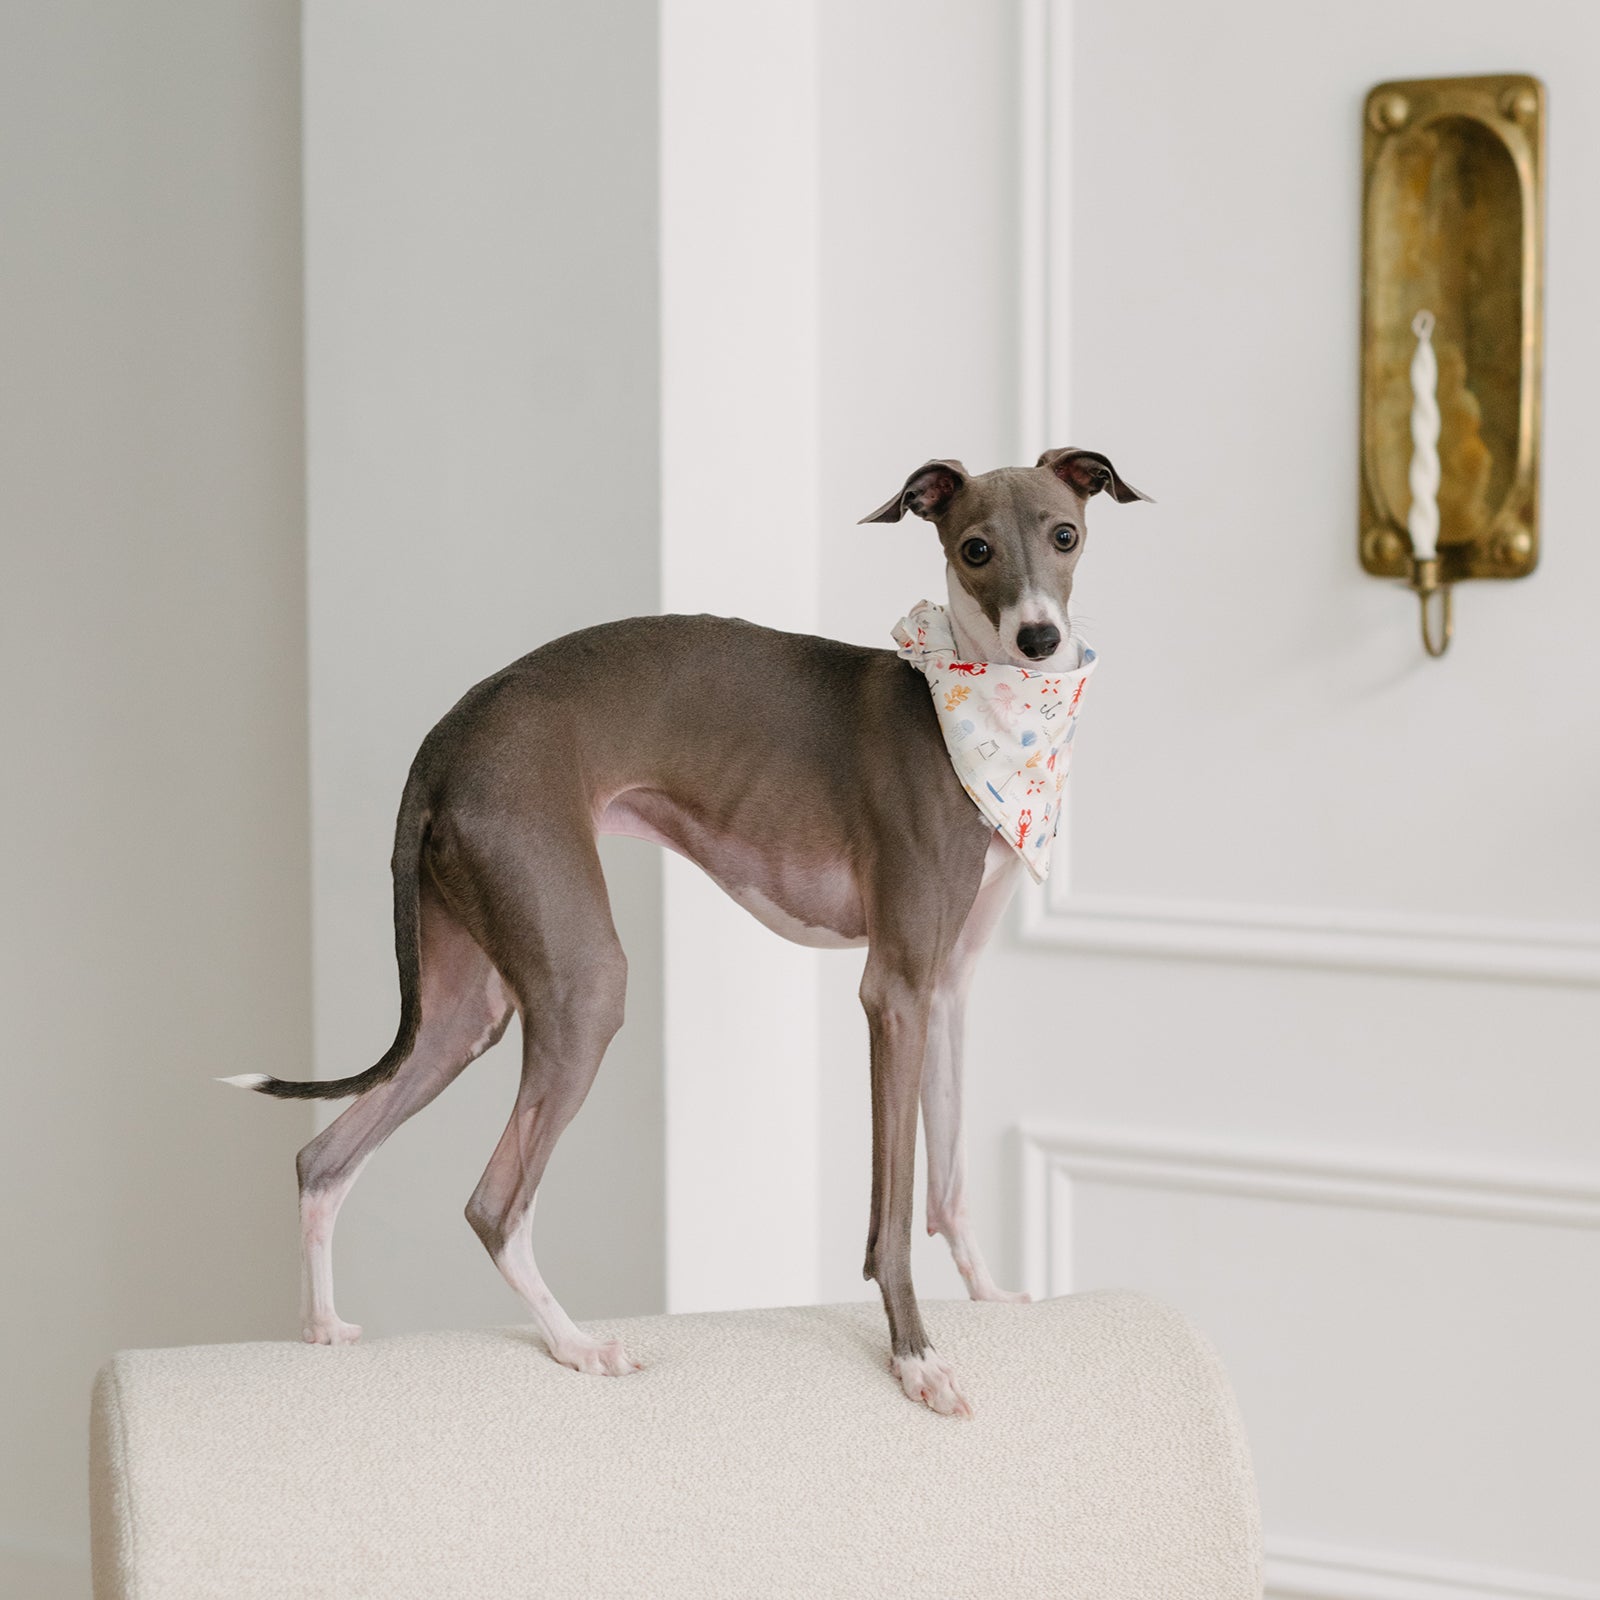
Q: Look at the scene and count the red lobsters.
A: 3